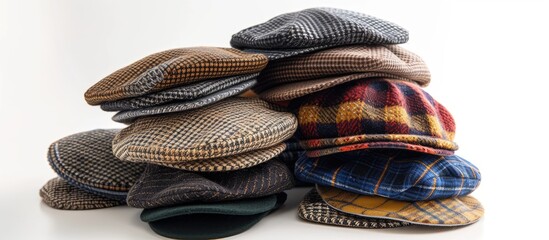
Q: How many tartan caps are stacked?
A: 3